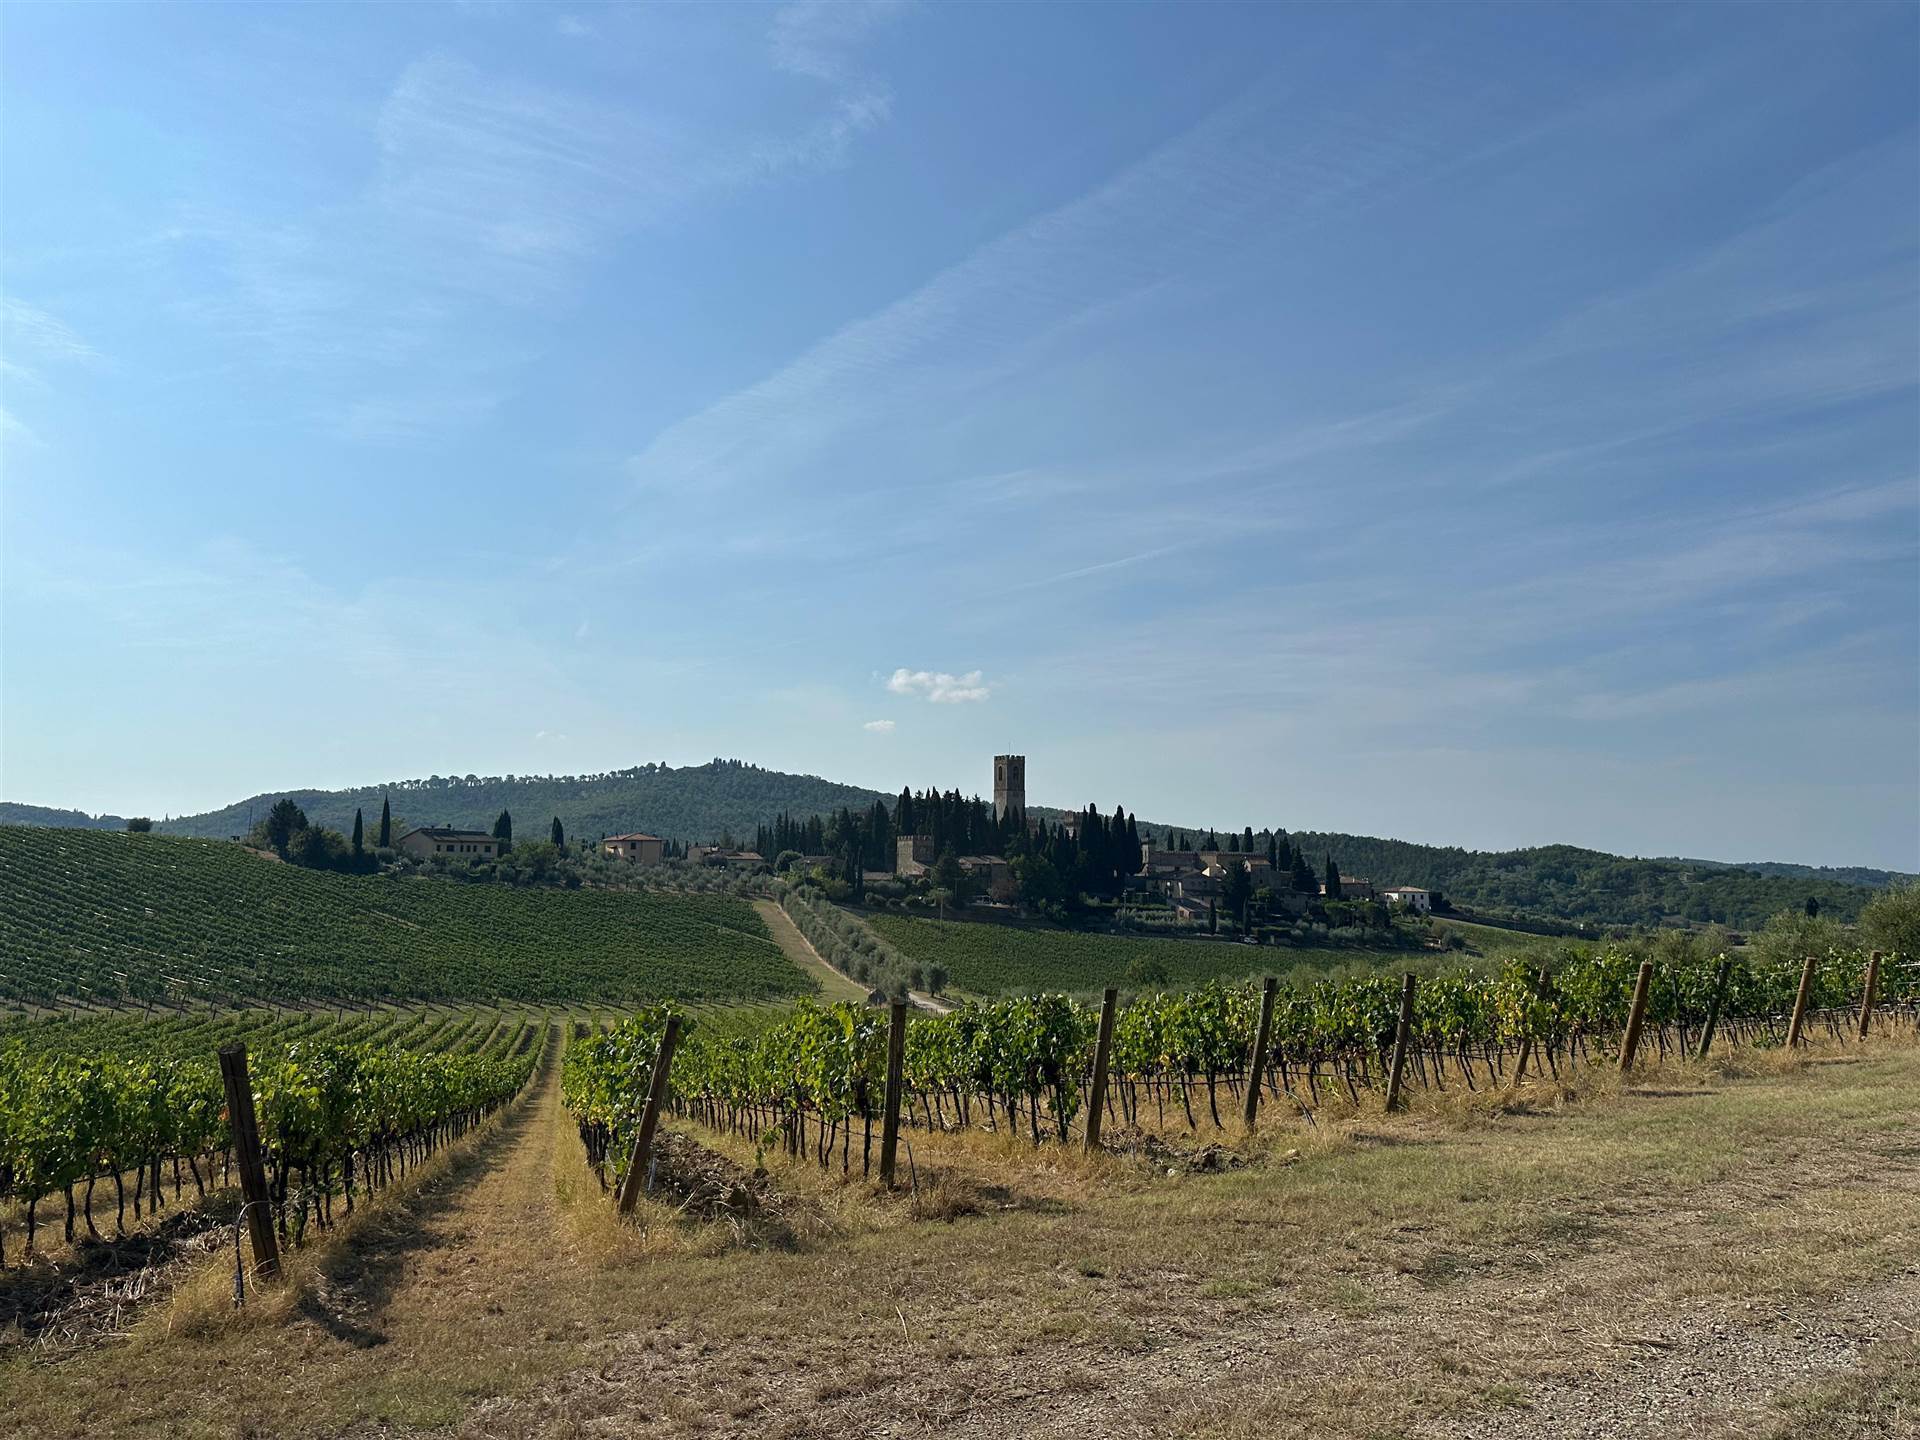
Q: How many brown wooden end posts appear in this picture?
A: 11